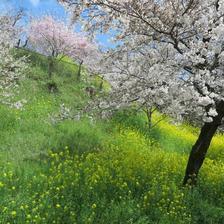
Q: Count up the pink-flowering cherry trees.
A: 2